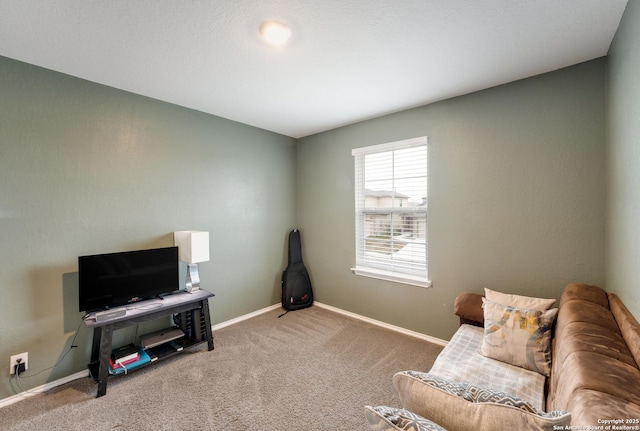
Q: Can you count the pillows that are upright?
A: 4